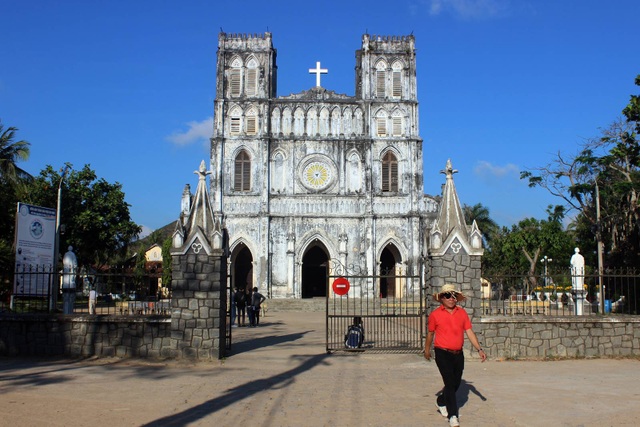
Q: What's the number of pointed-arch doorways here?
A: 3